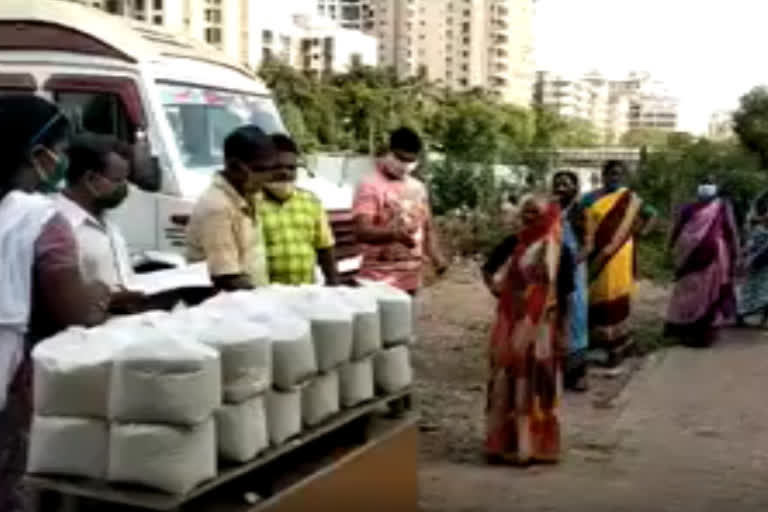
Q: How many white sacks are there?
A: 14